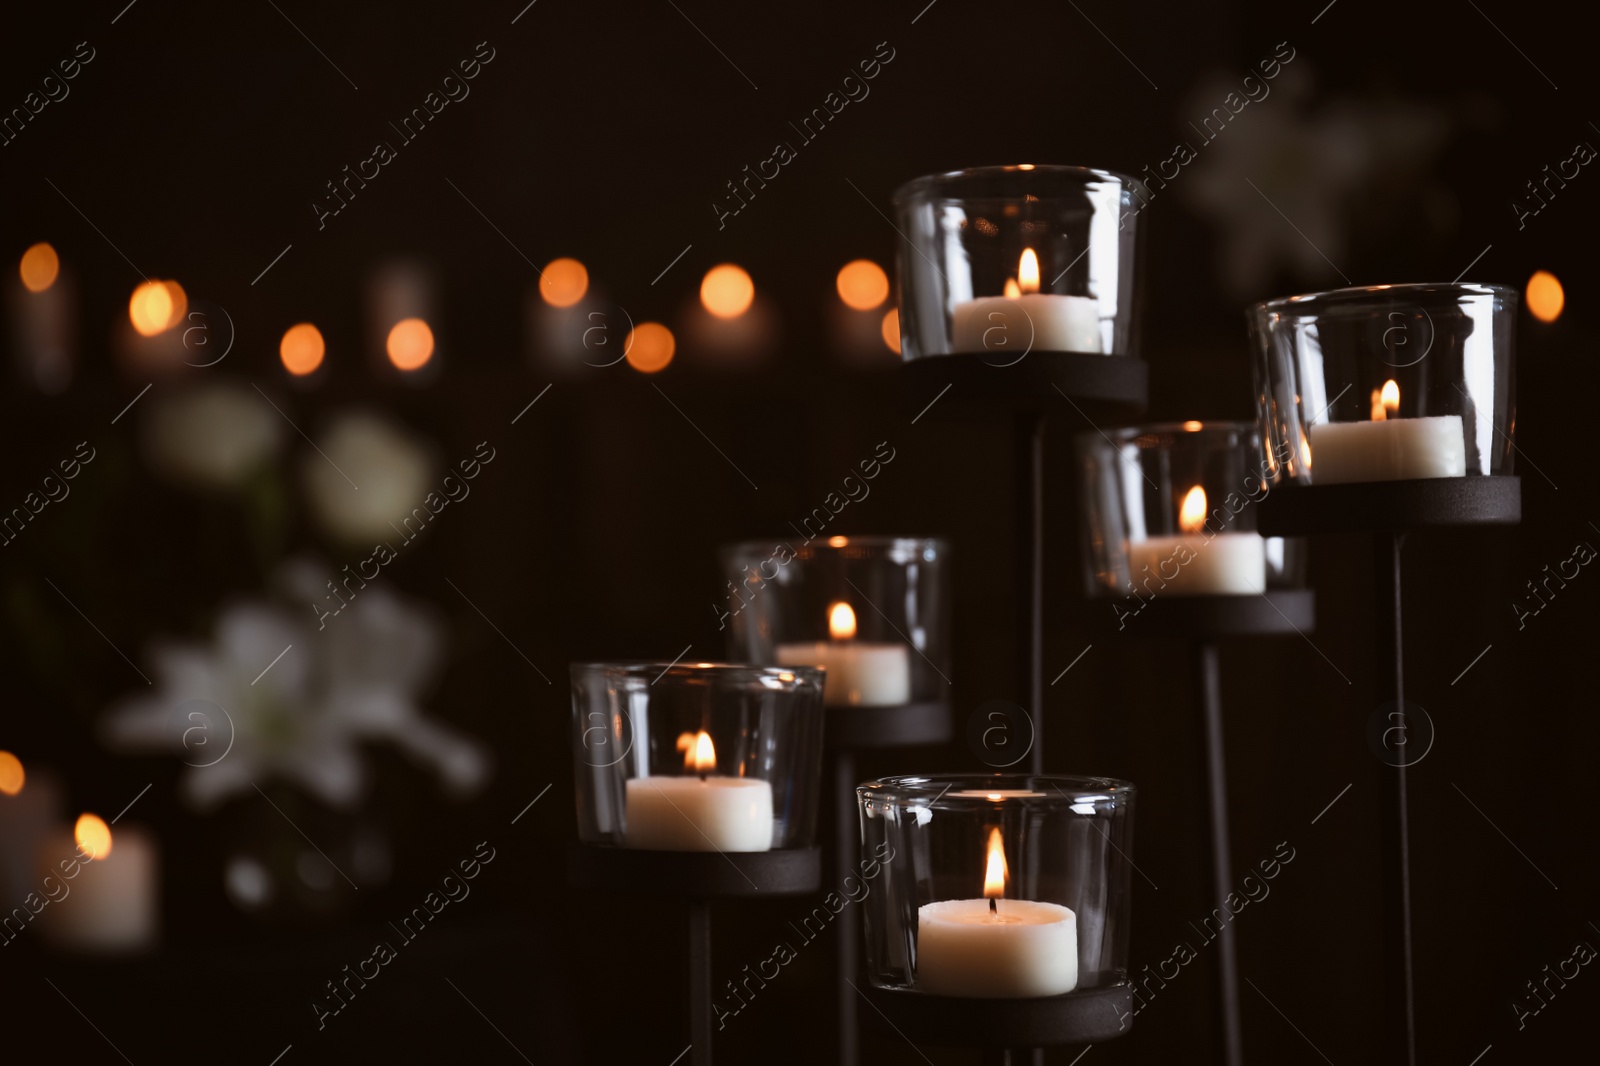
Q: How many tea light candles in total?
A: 6